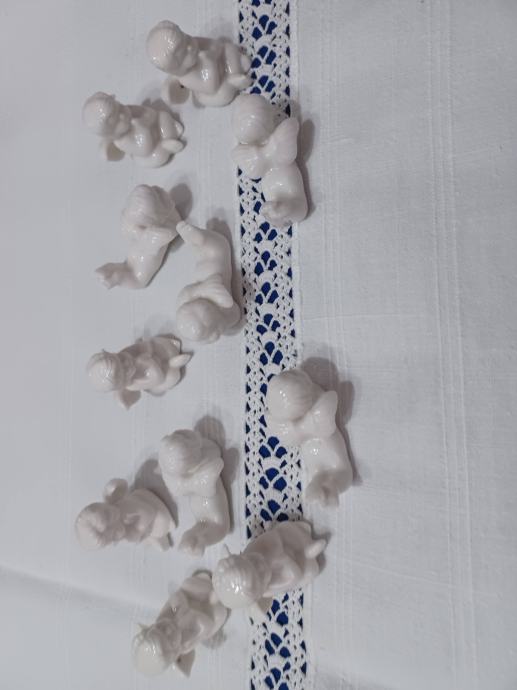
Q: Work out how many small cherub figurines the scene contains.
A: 11